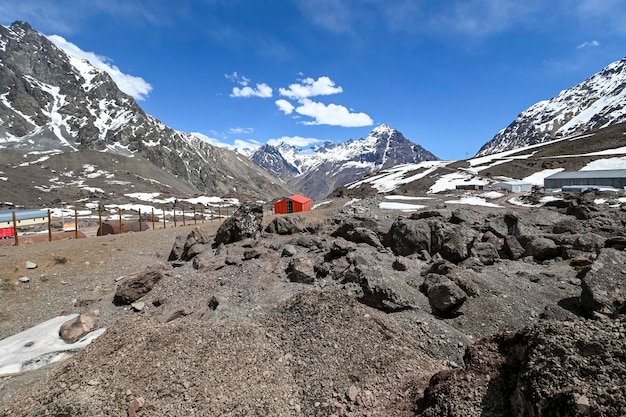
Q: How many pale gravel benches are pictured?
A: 0